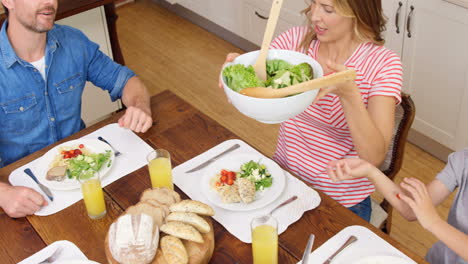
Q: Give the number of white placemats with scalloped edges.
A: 4